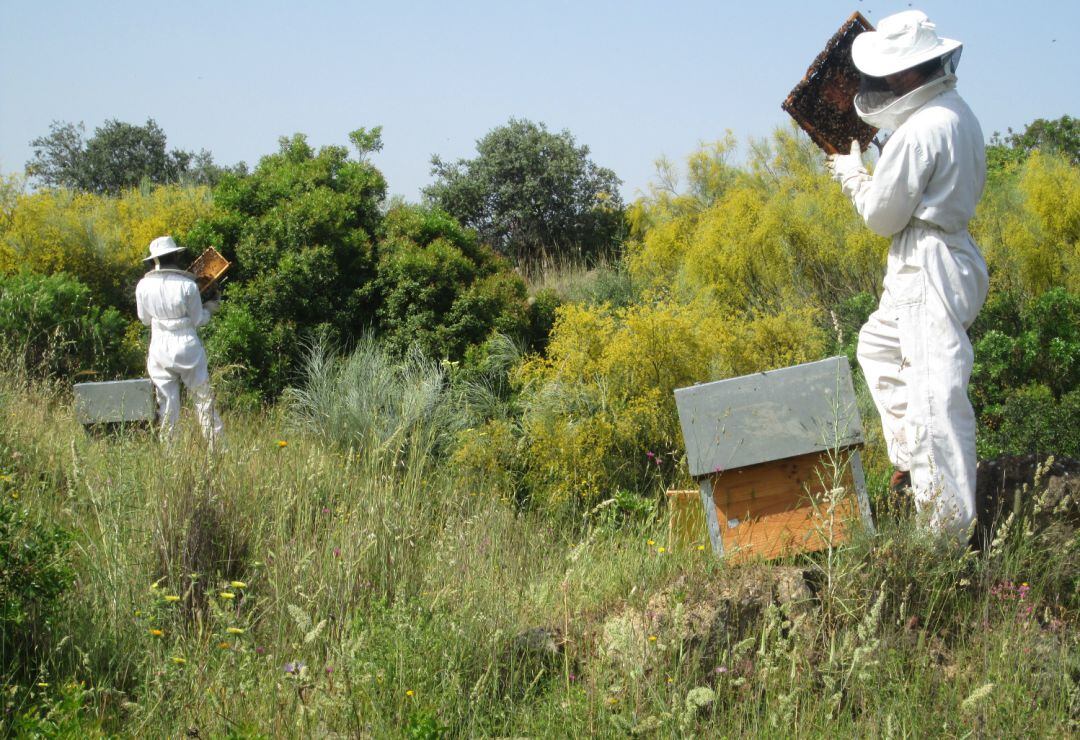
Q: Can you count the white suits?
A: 2